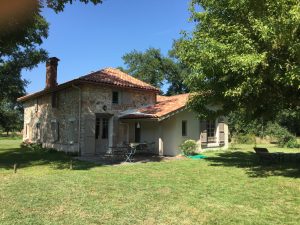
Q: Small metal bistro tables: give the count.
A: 1